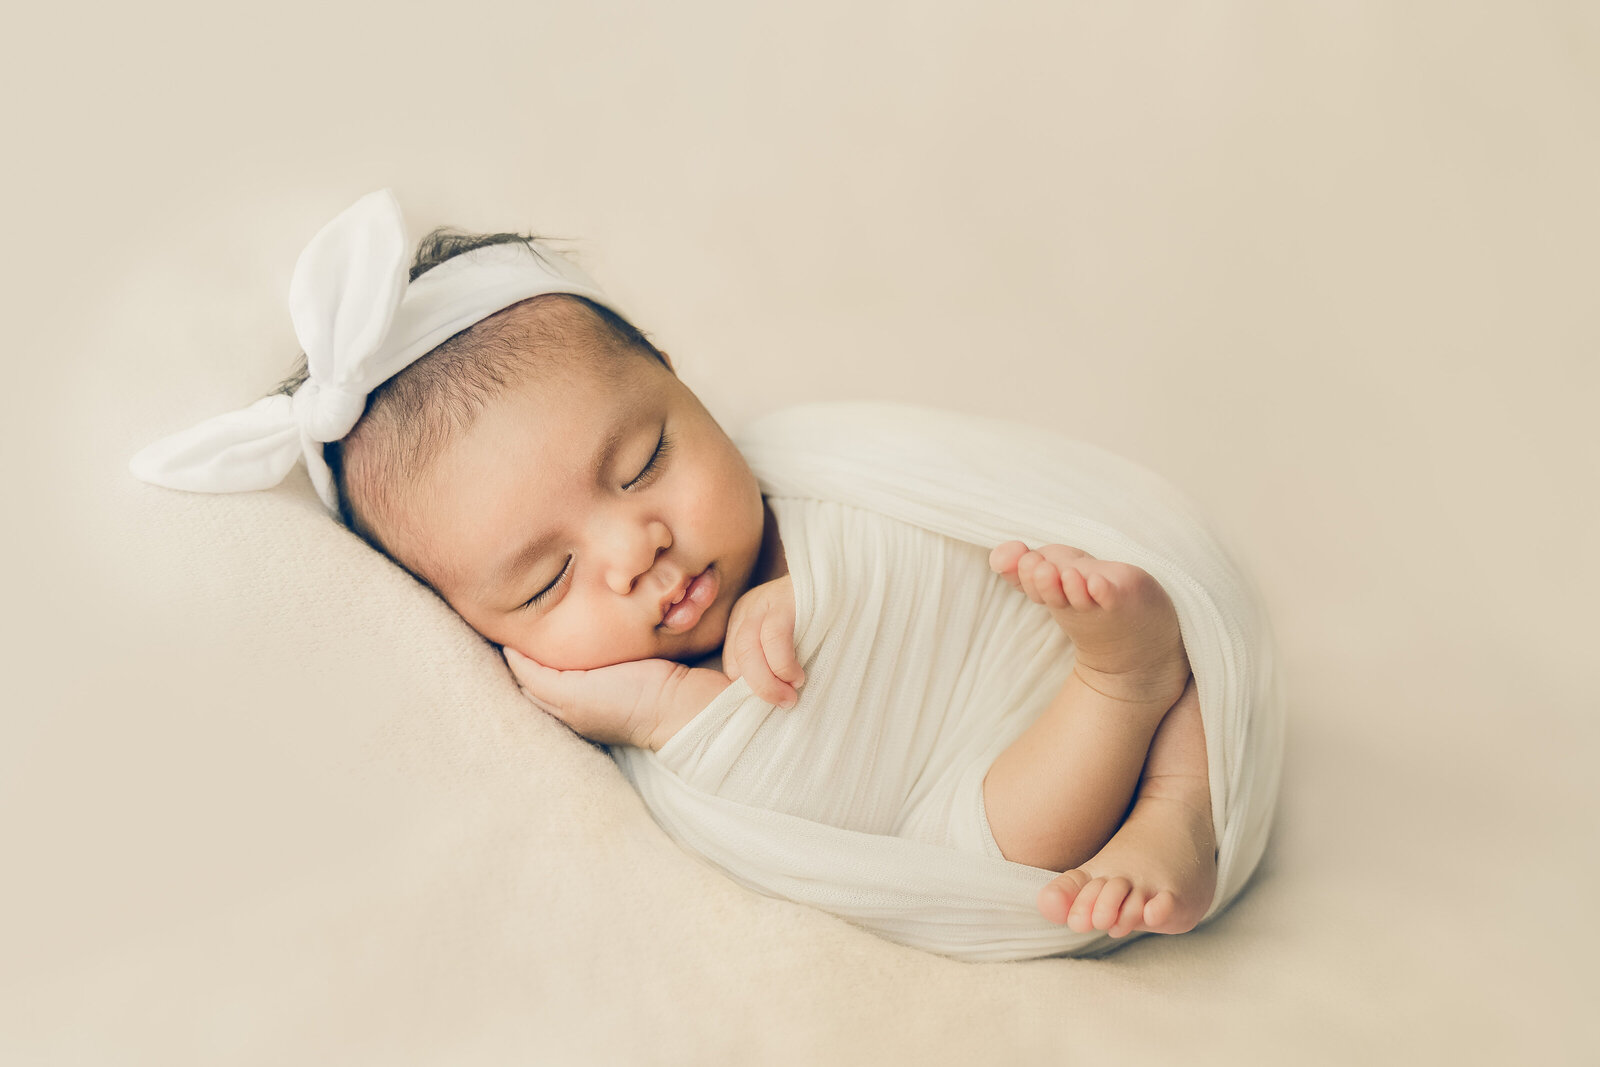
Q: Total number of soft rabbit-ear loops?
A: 2